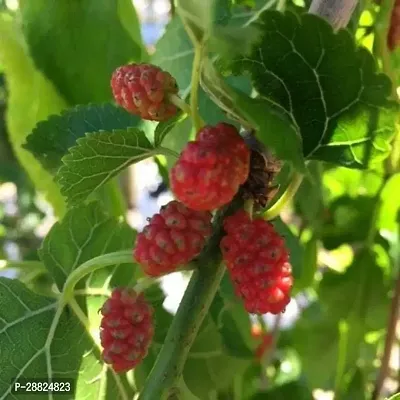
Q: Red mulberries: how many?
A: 5